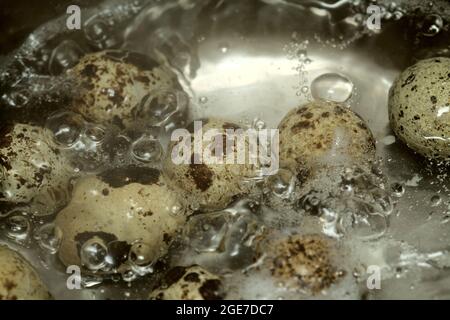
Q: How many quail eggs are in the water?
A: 9